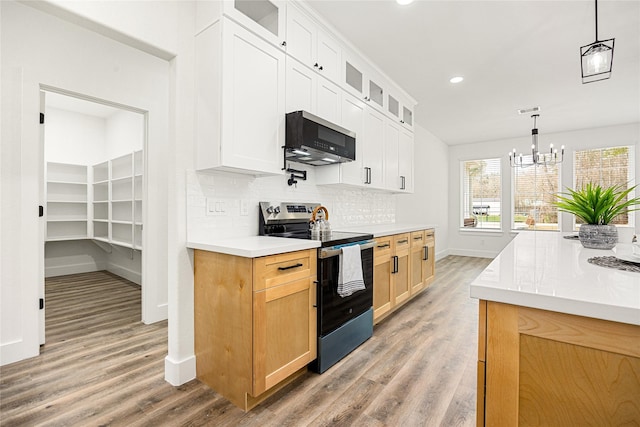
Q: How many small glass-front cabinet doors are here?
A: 5